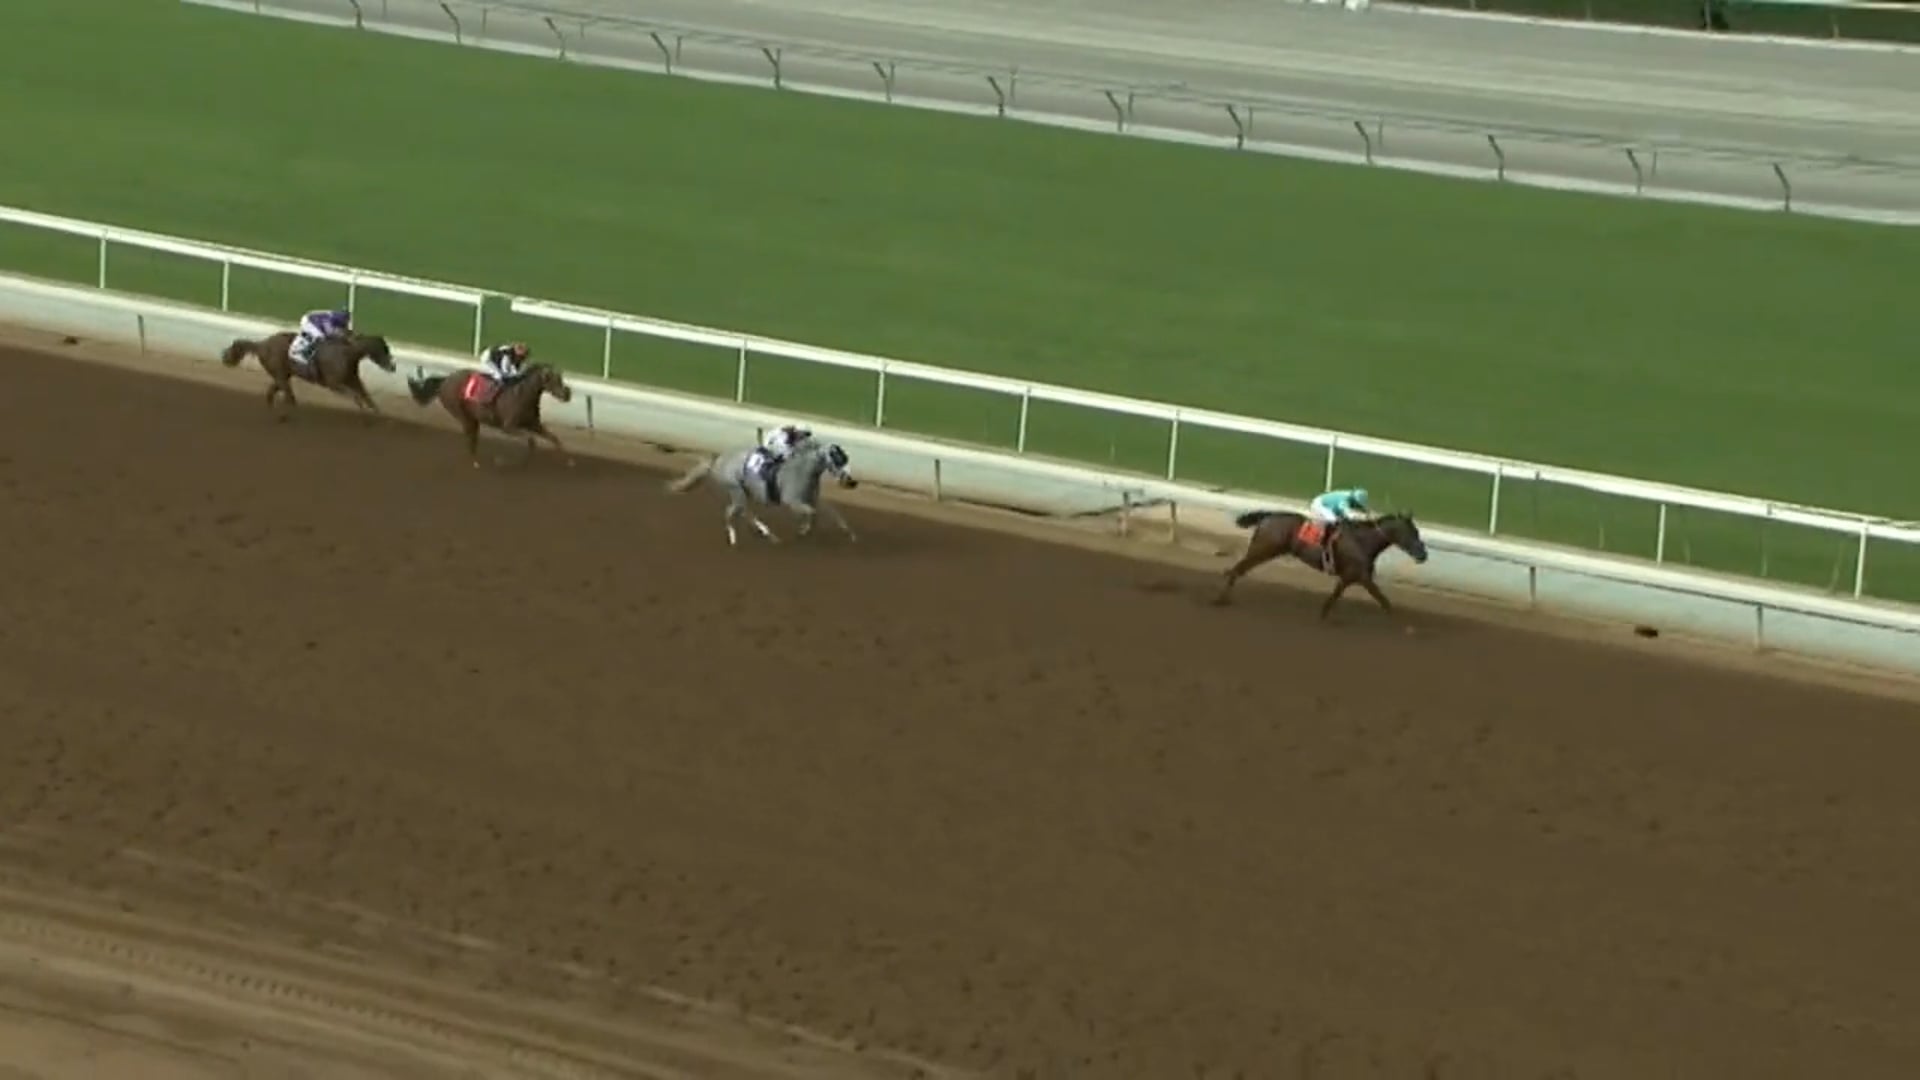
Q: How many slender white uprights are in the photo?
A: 13